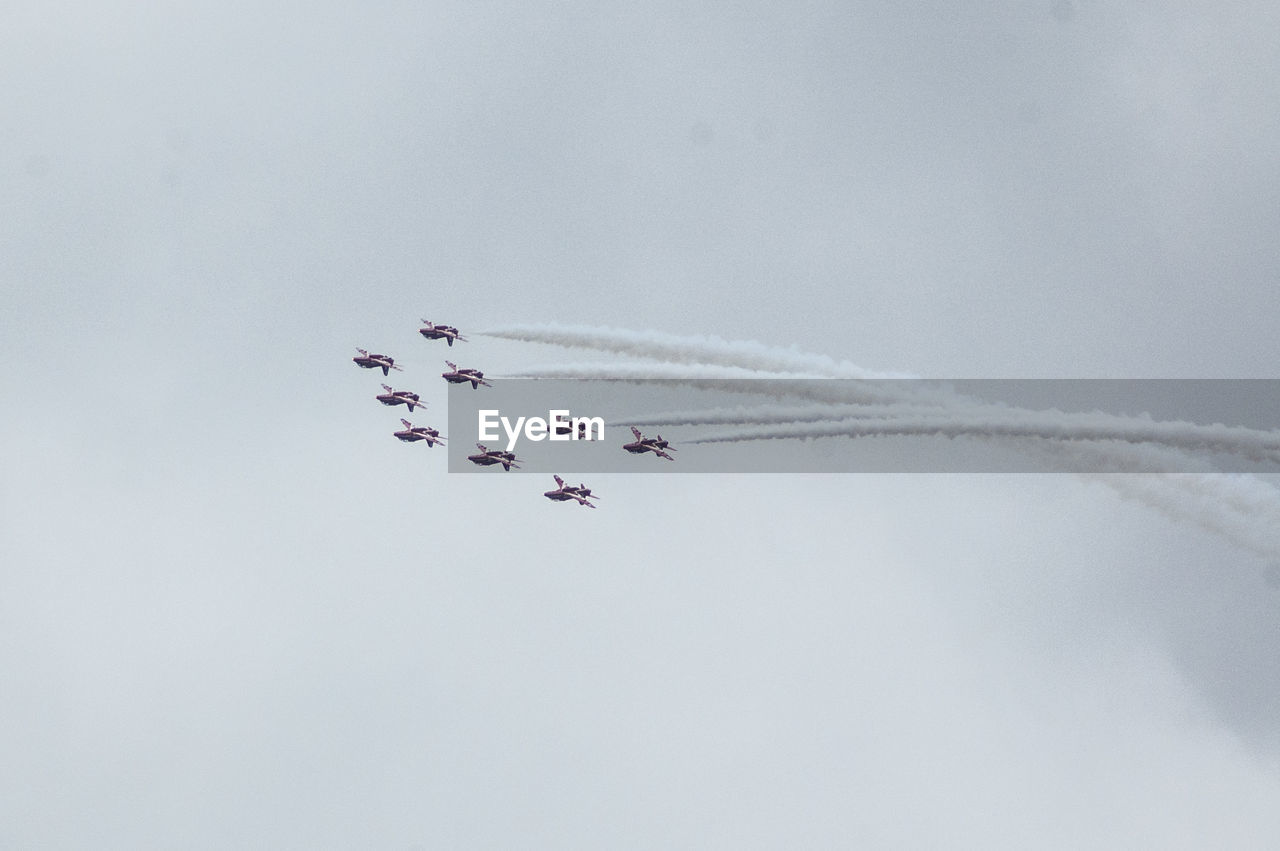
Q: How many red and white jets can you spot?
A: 9